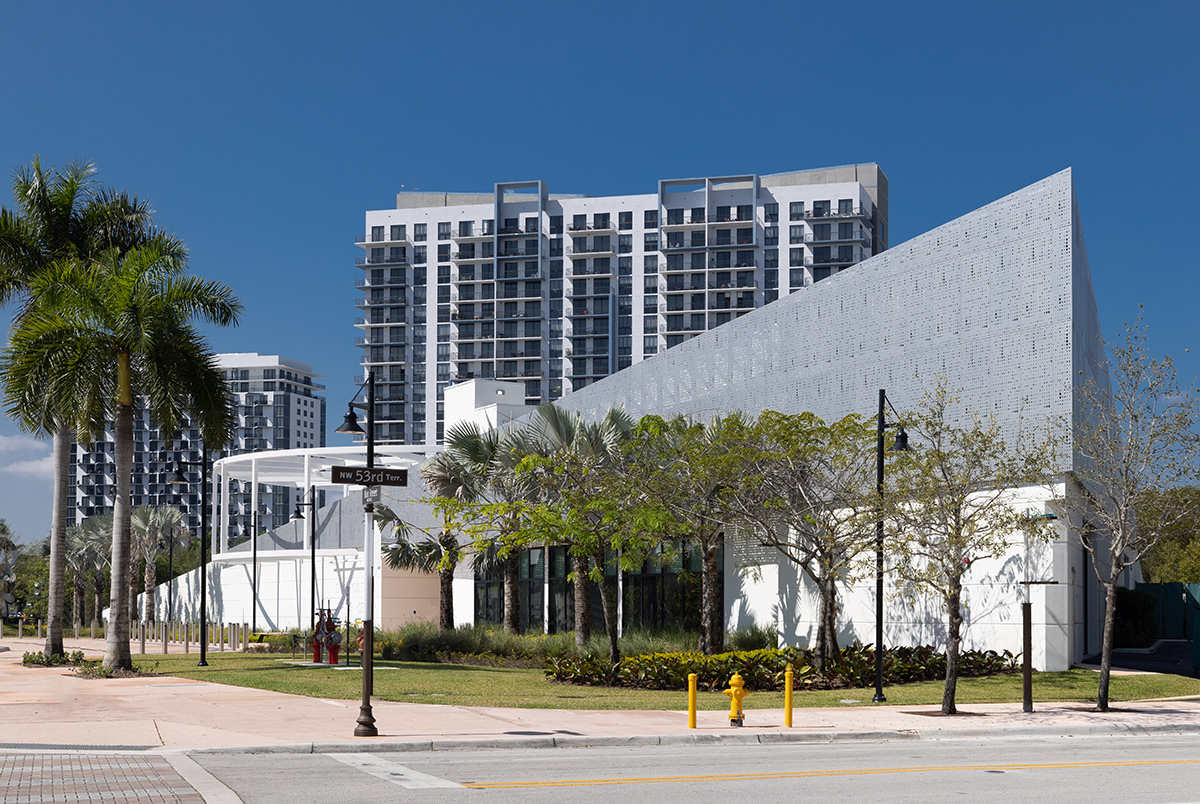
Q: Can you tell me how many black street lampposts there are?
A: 6